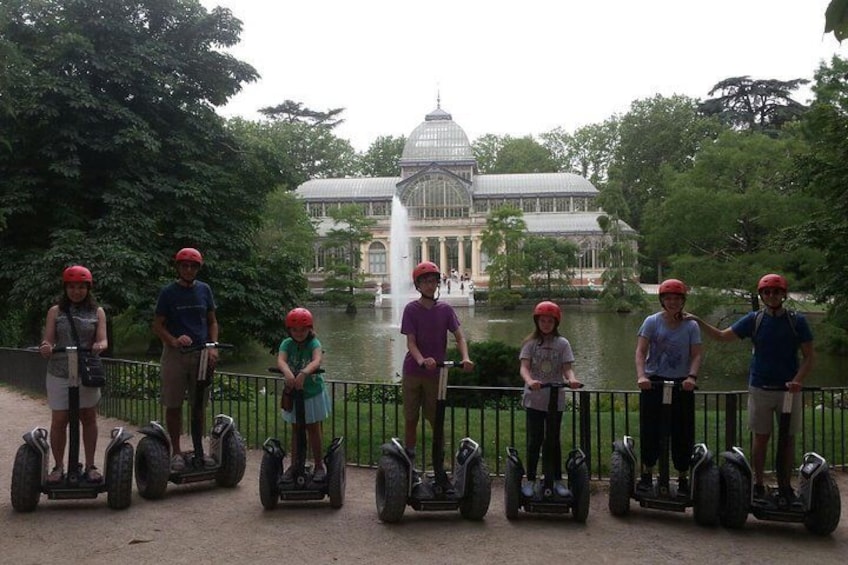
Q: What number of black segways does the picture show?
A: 7